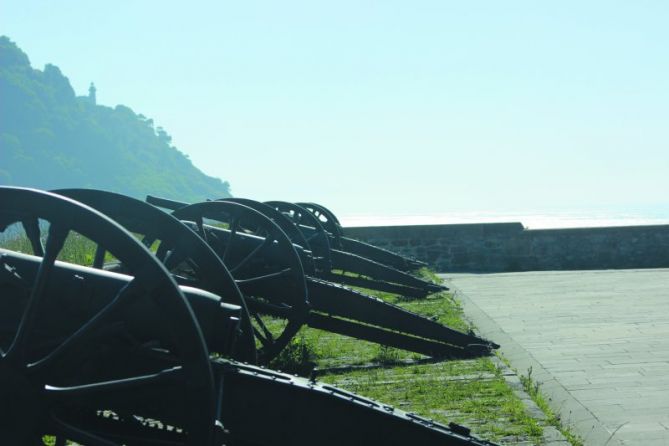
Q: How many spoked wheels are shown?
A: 6